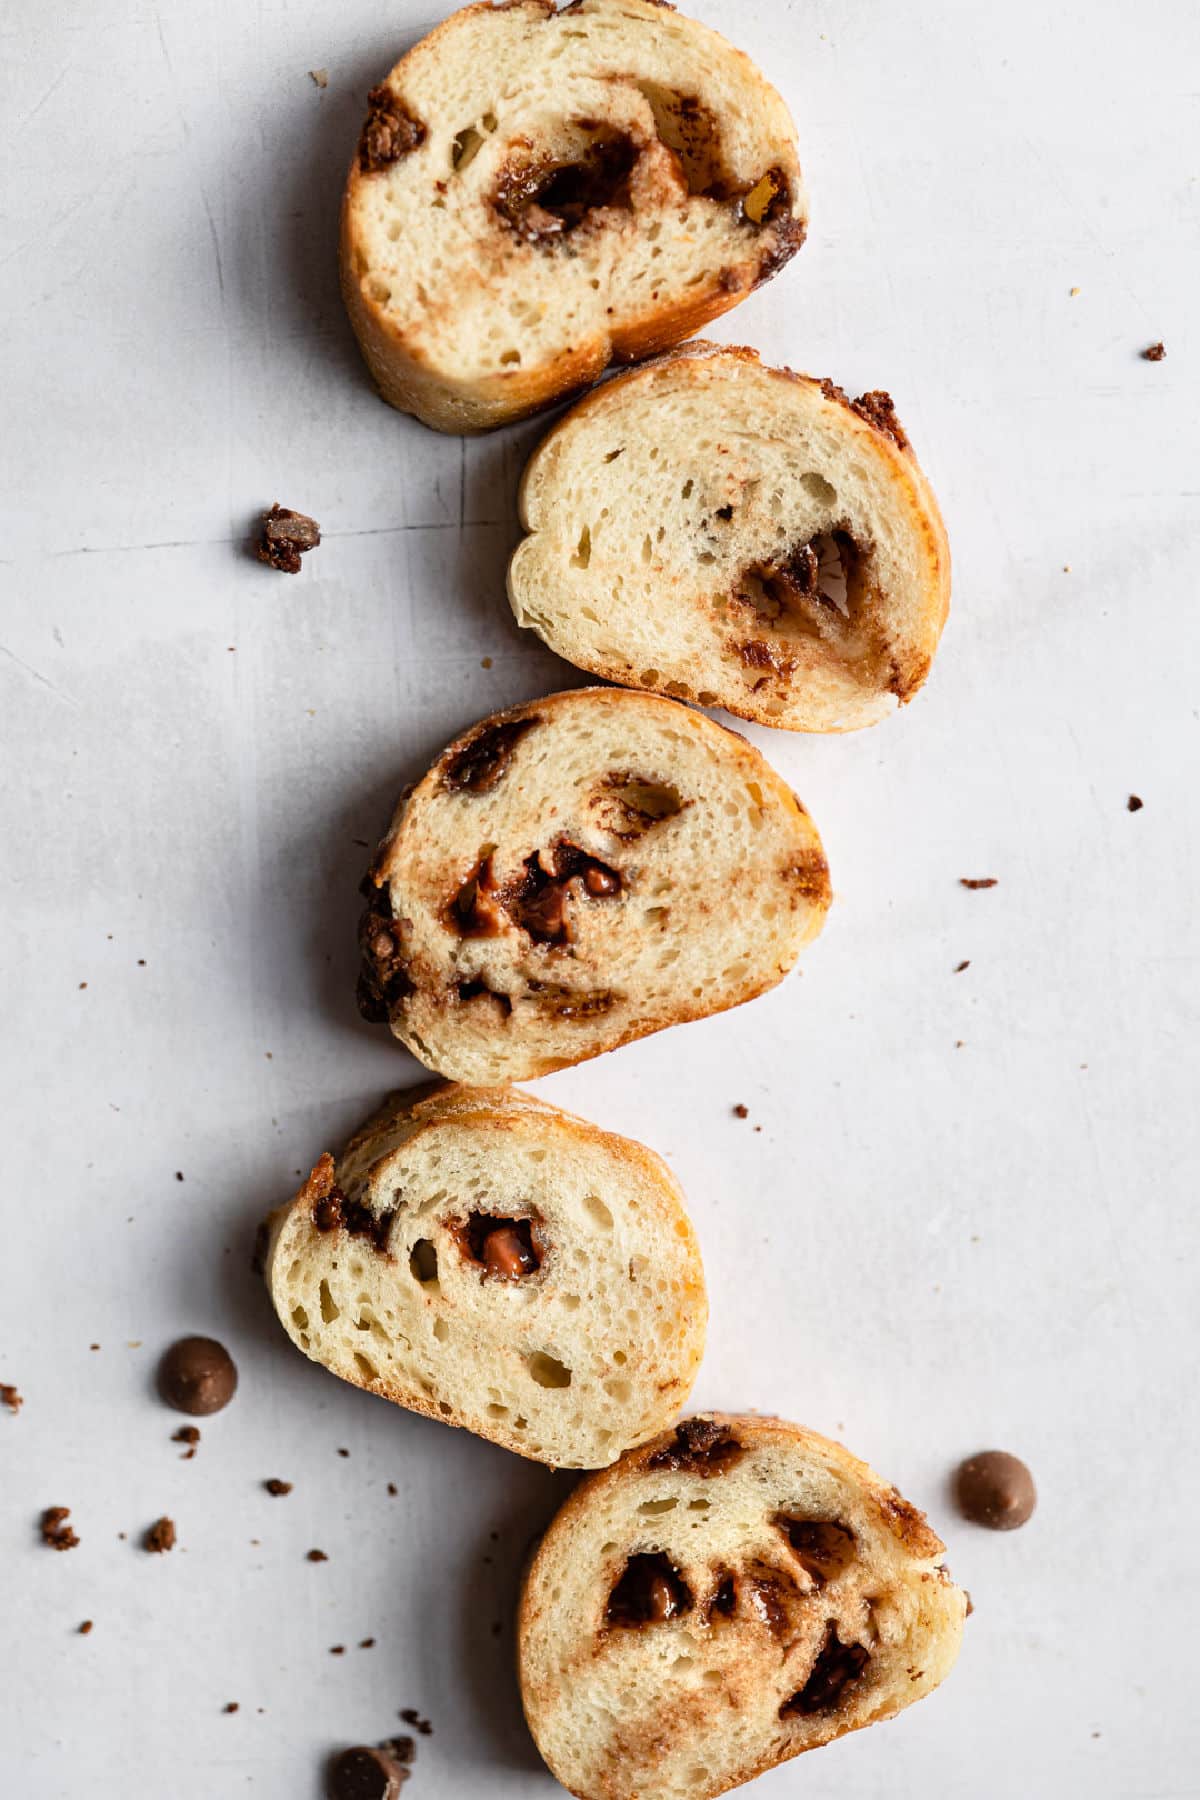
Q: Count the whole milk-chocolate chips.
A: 2